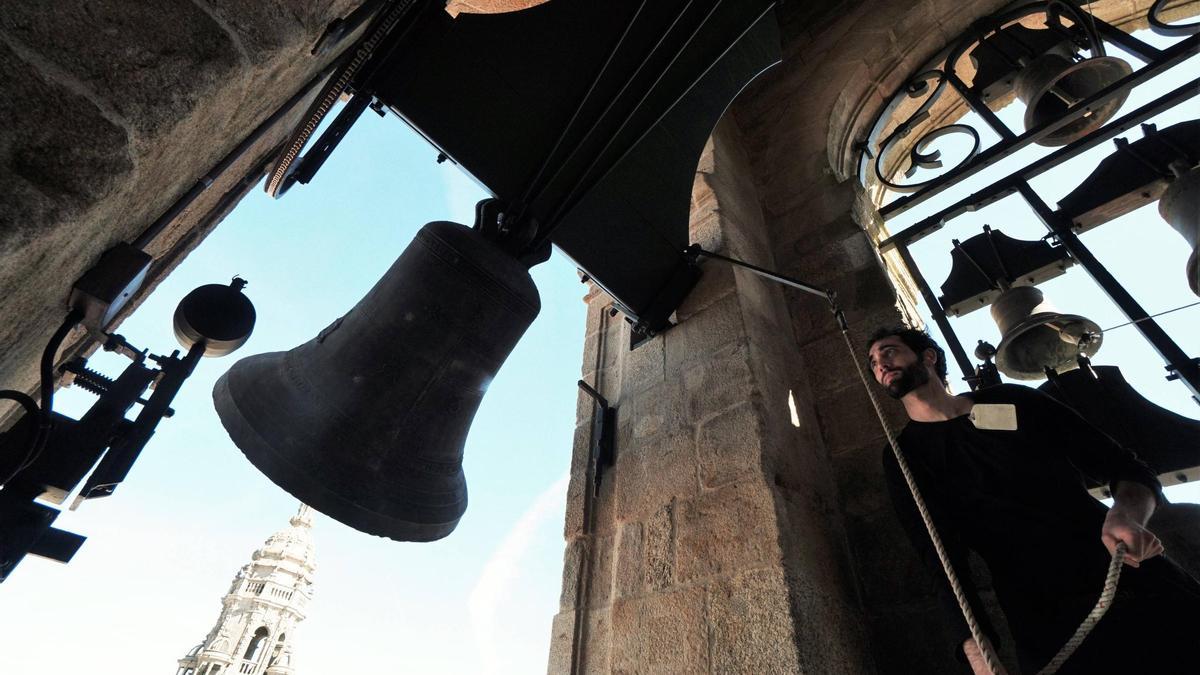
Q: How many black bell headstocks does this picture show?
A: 5